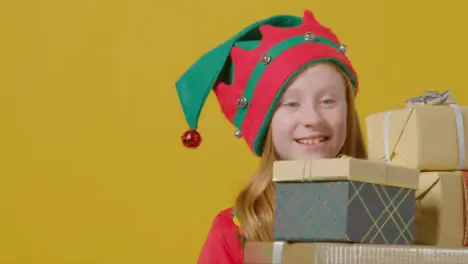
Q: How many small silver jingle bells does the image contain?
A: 5